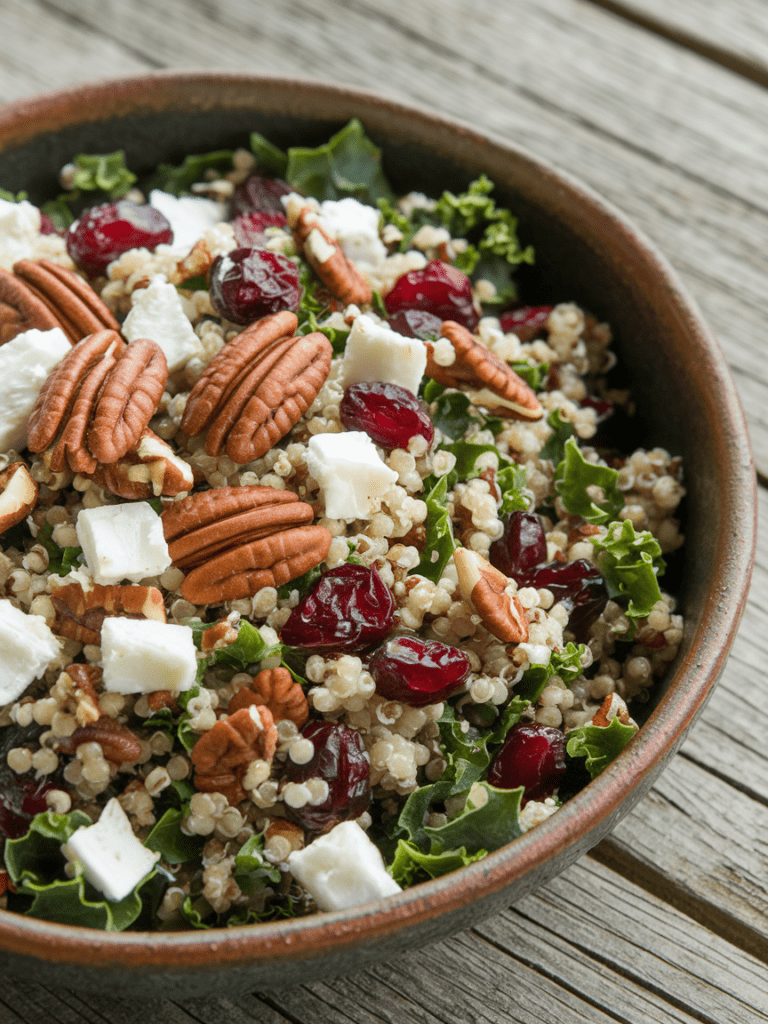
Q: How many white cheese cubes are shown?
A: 12